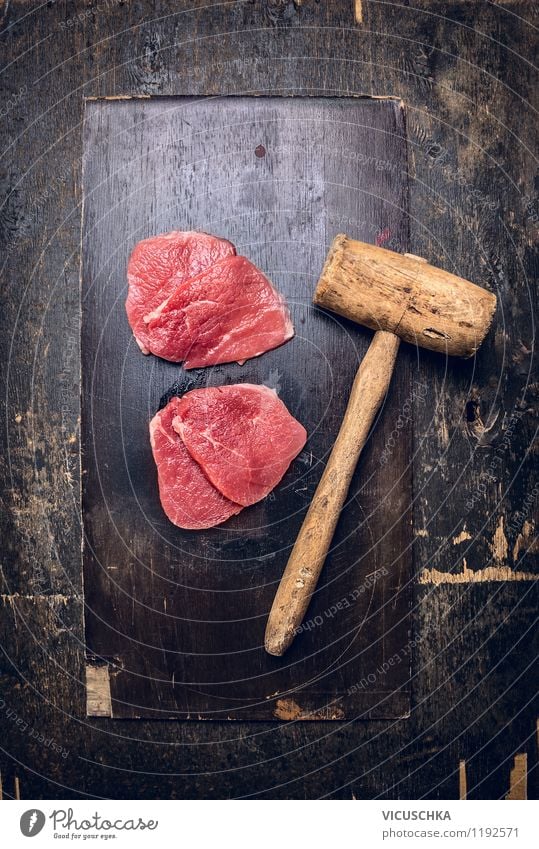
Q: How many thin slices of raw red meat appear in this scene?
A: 4